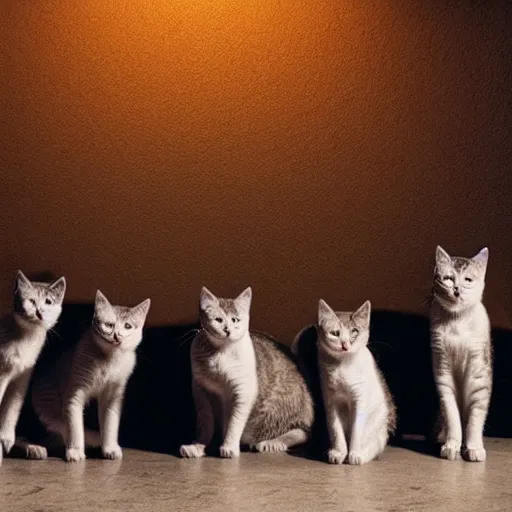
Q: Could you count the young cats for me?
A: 5